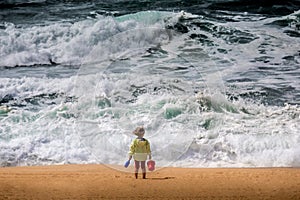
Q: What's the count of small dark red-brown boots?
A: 2